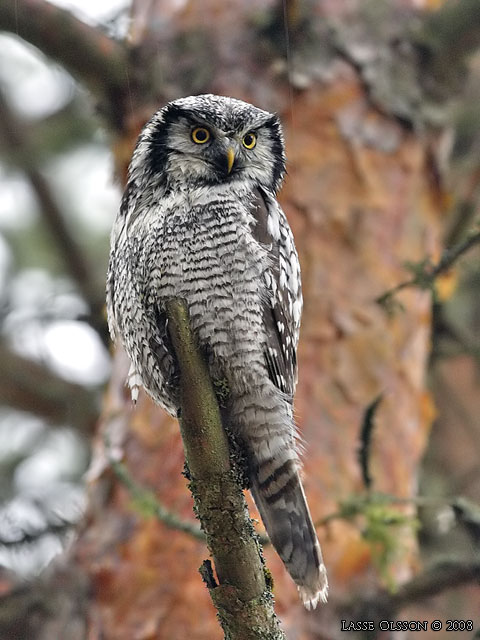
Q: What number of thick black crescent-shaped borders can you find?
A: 2